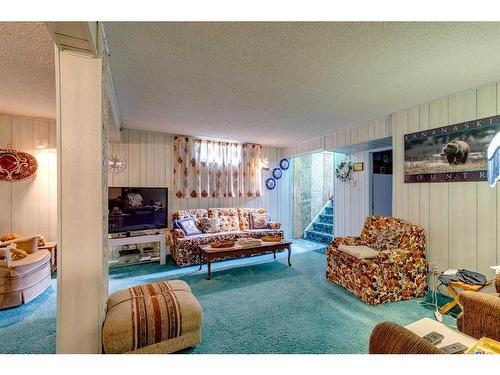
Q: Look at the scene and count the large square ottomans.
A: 1